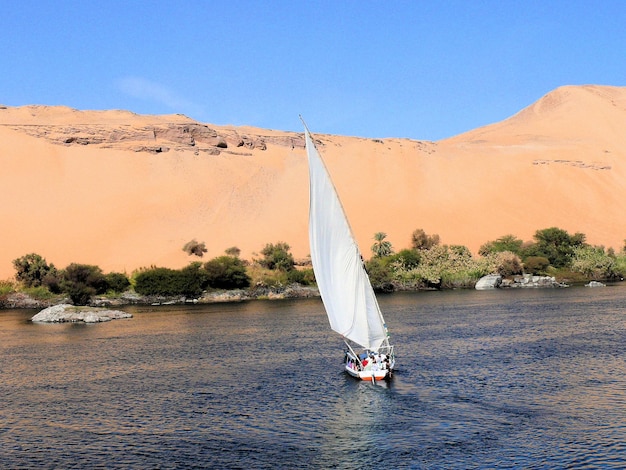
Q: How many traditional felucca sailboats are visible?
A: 1